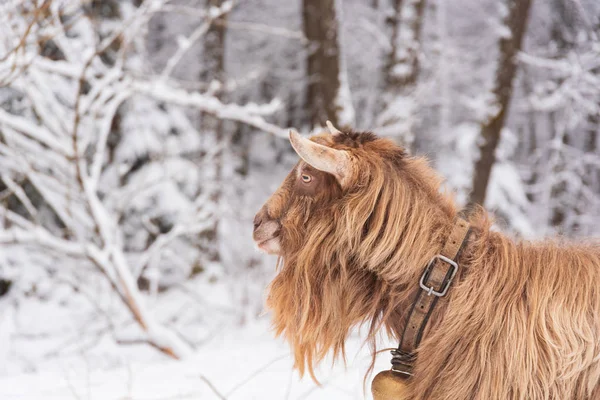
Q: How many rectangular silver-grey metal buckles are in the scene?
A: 1